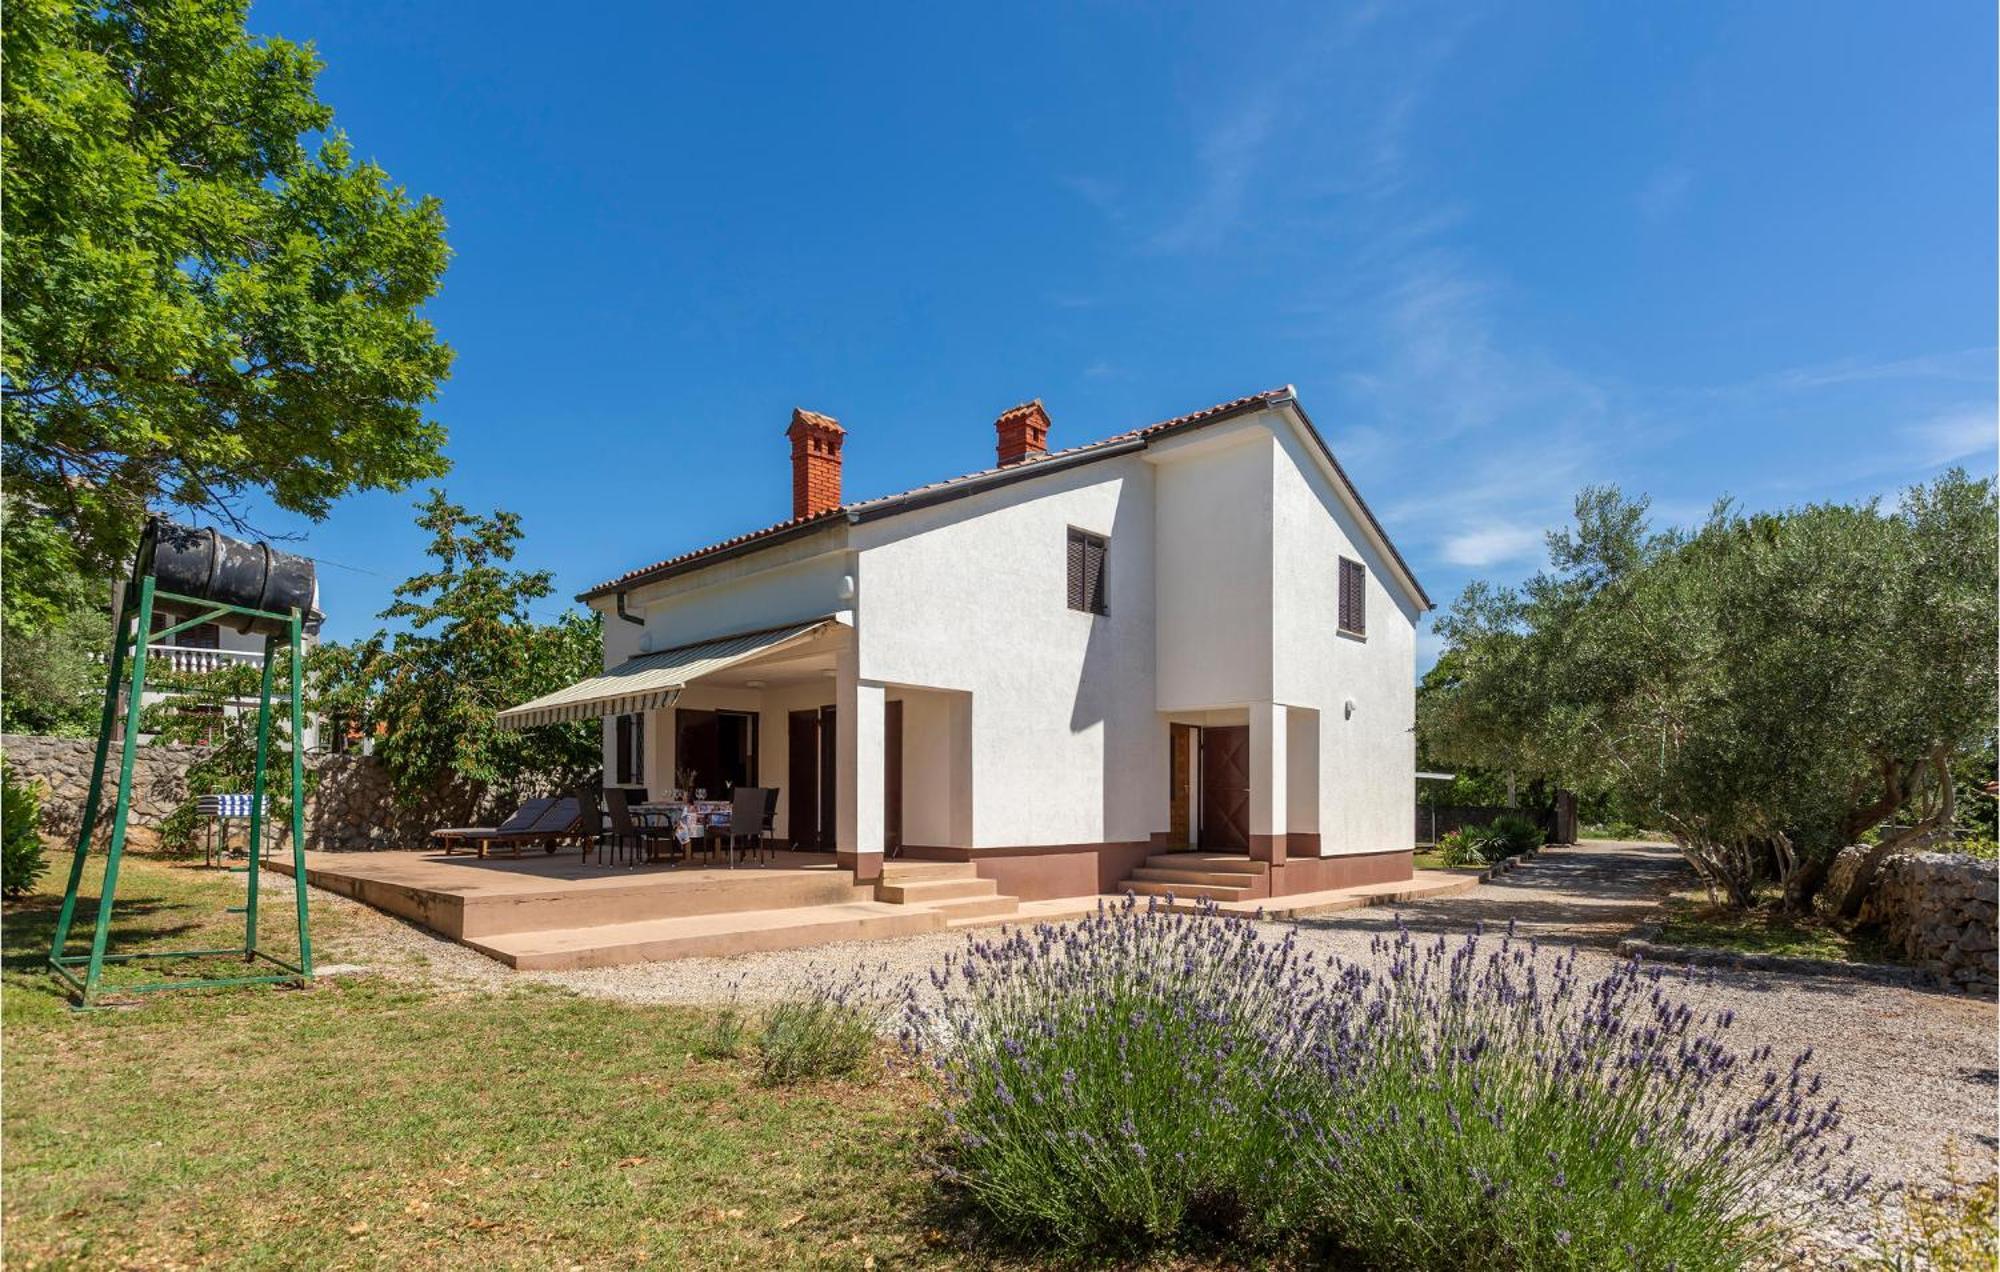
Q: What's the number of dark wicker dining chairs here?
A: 5